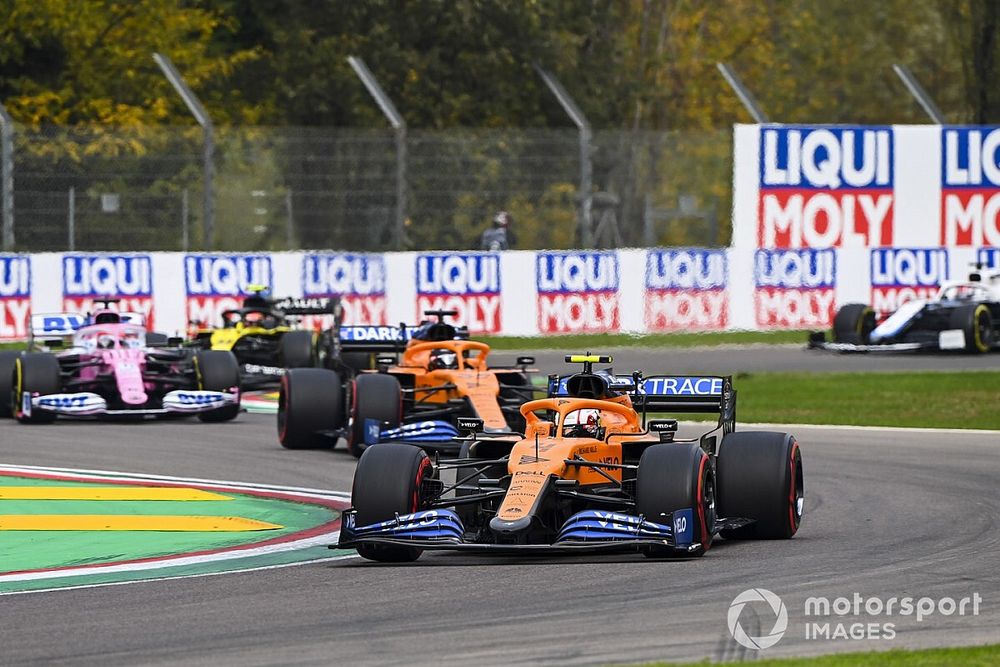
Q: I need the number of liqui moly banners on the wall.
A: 12